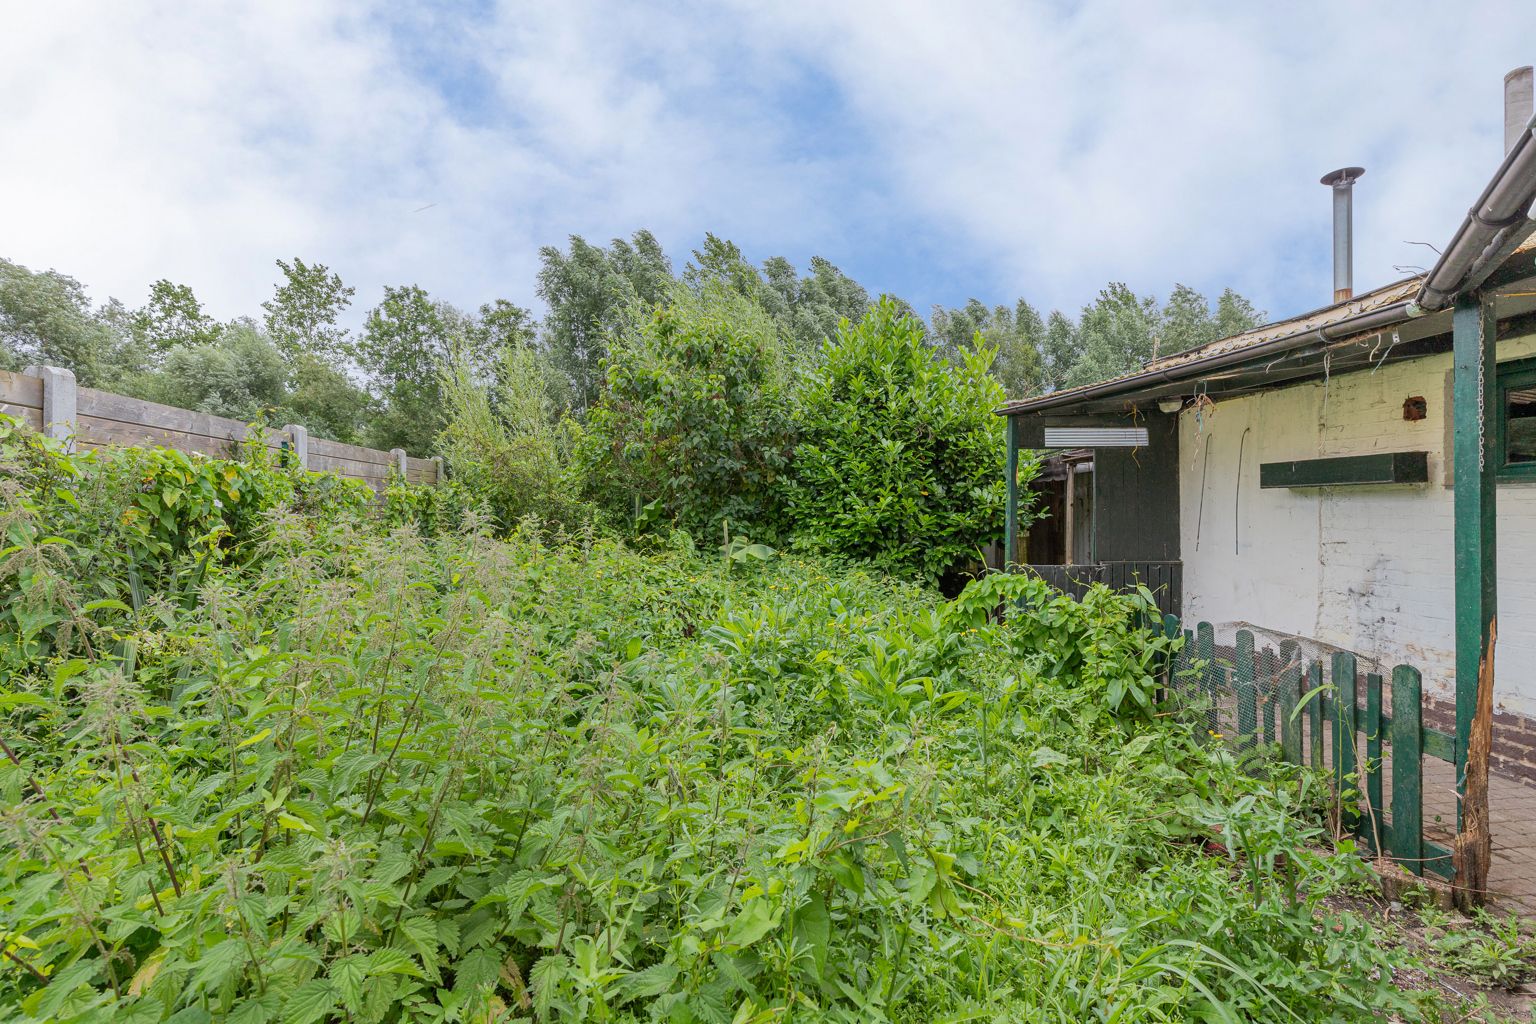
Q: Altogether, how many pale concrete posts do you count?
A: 4